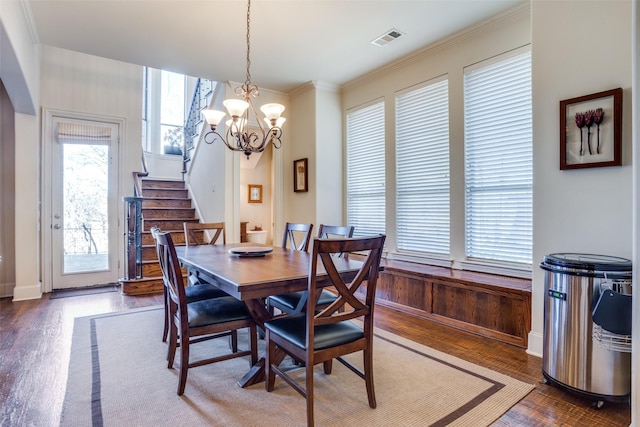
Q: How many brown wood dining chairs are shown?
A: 6